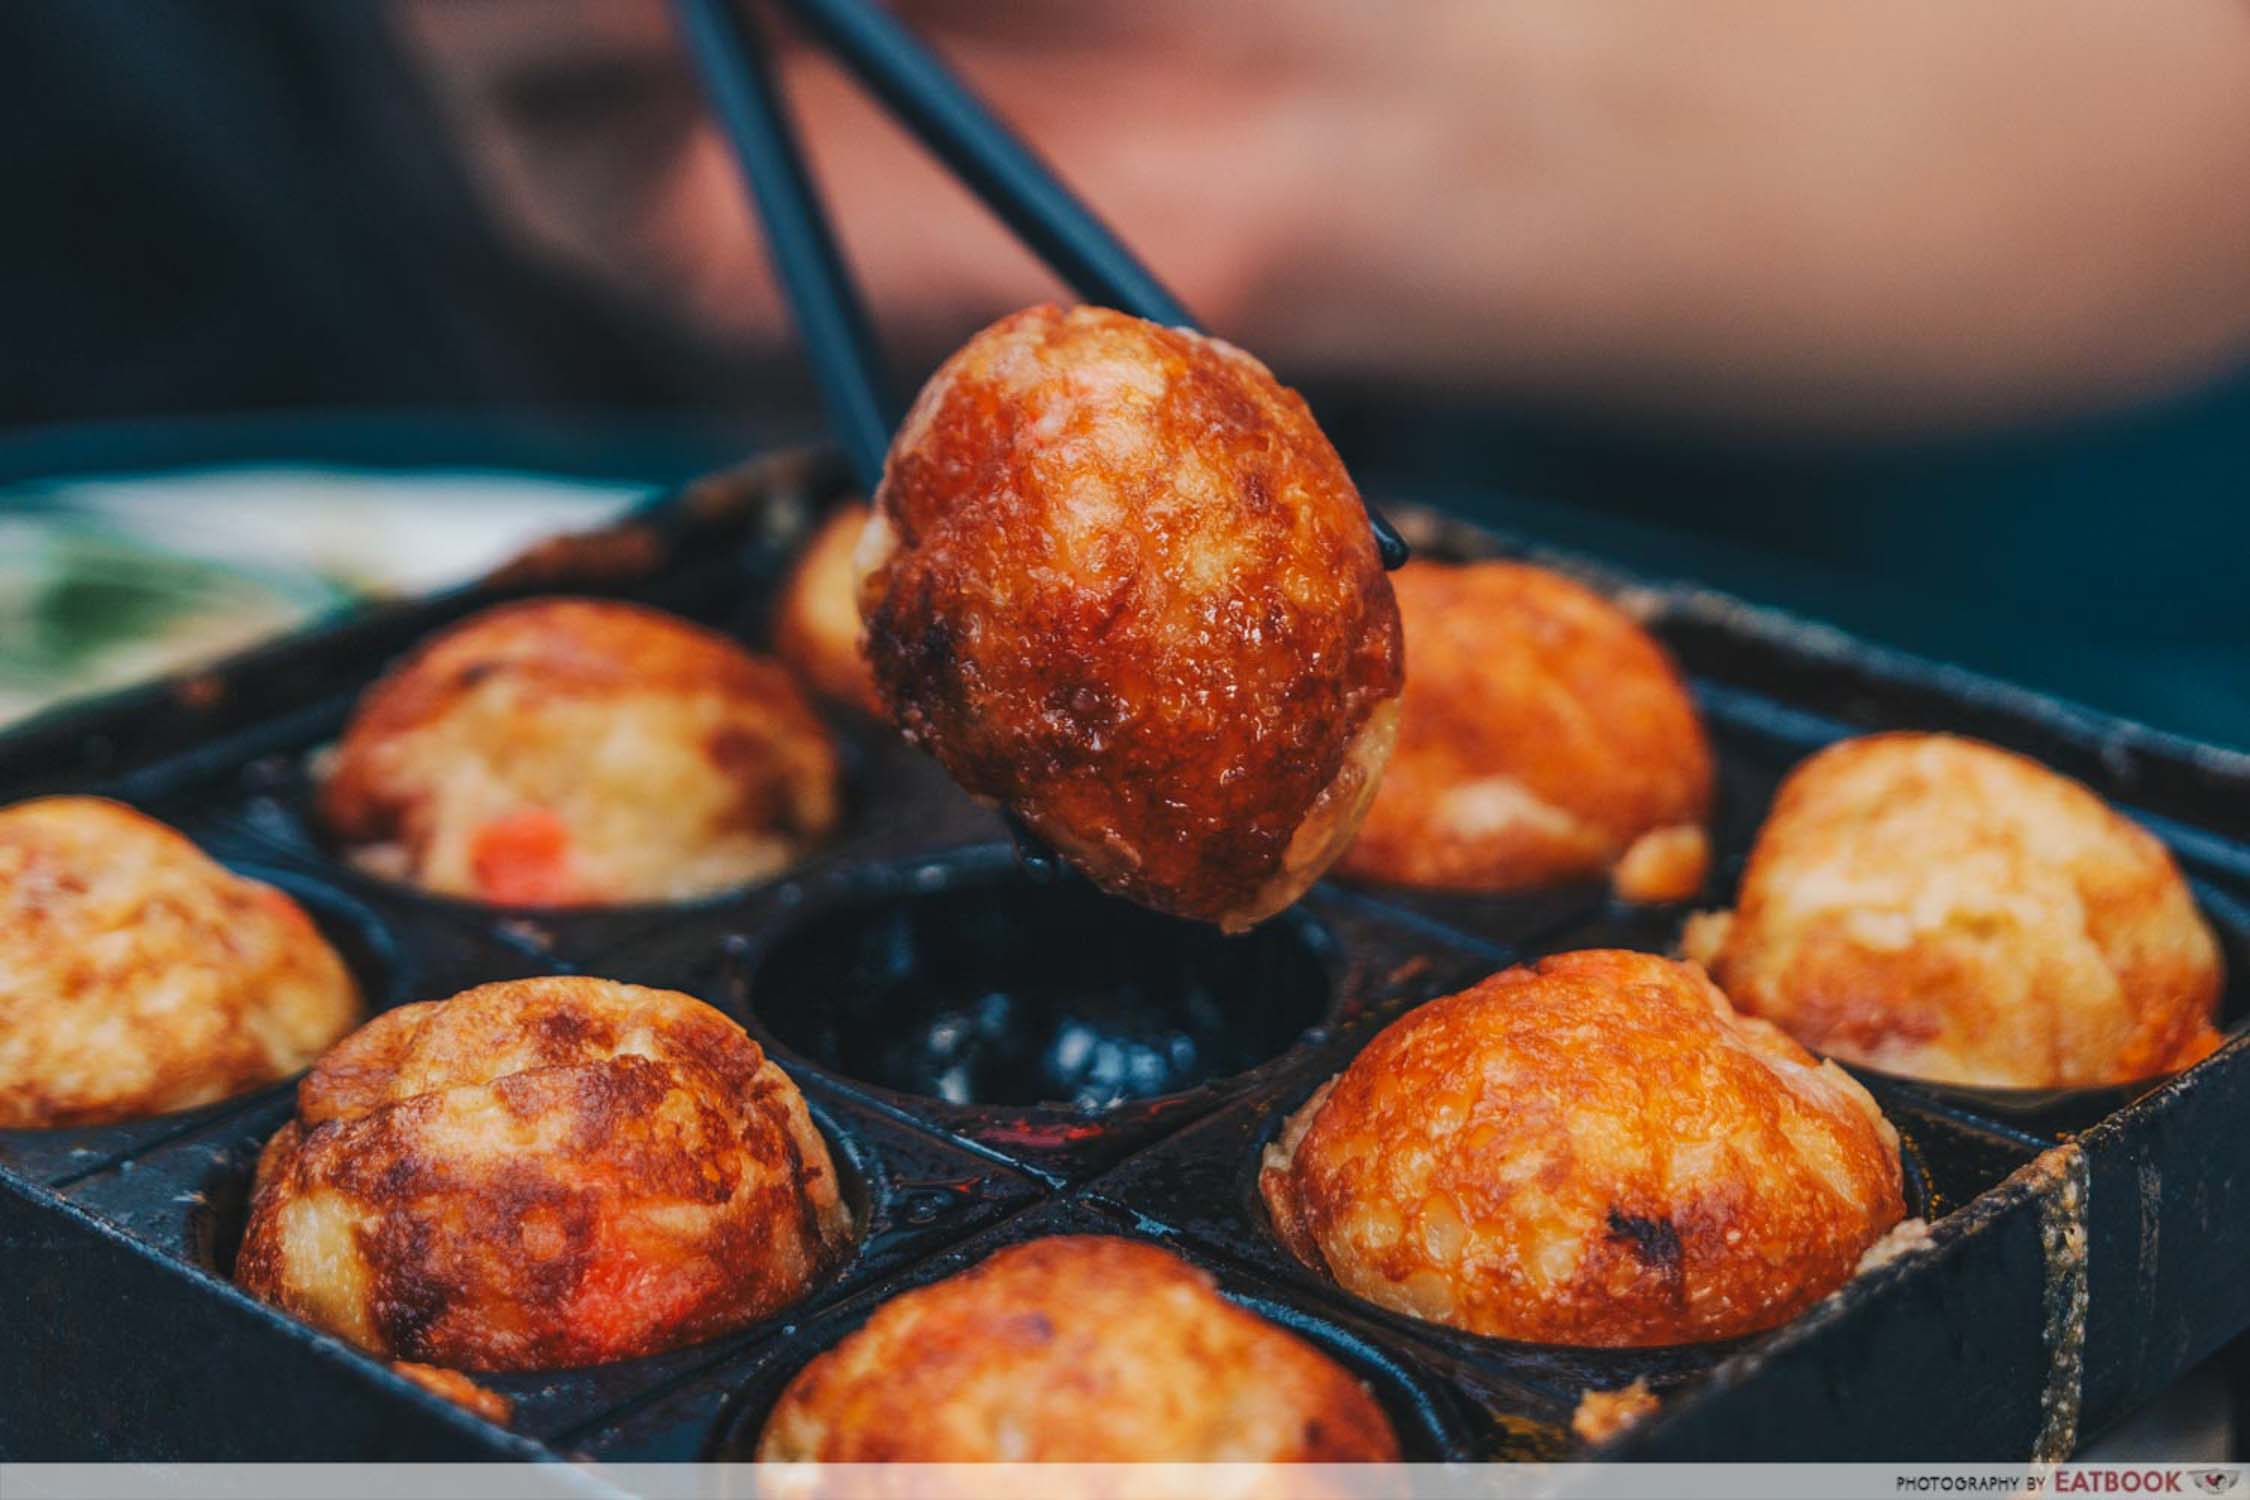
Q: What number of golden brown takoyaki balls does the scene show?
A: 9